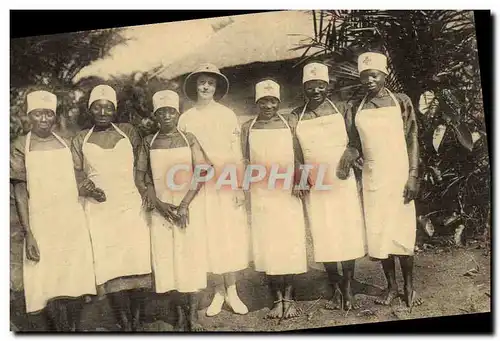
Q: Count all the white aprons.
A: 6